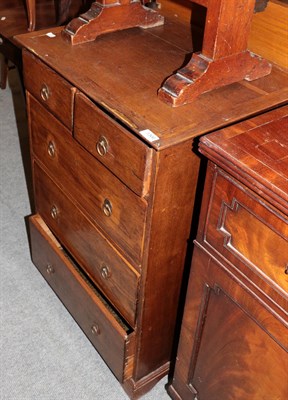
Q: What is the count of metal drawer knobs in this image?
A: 8